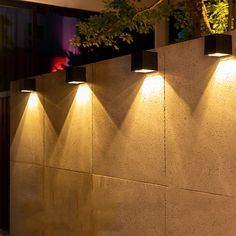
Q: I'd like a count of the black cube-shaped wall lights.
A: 4